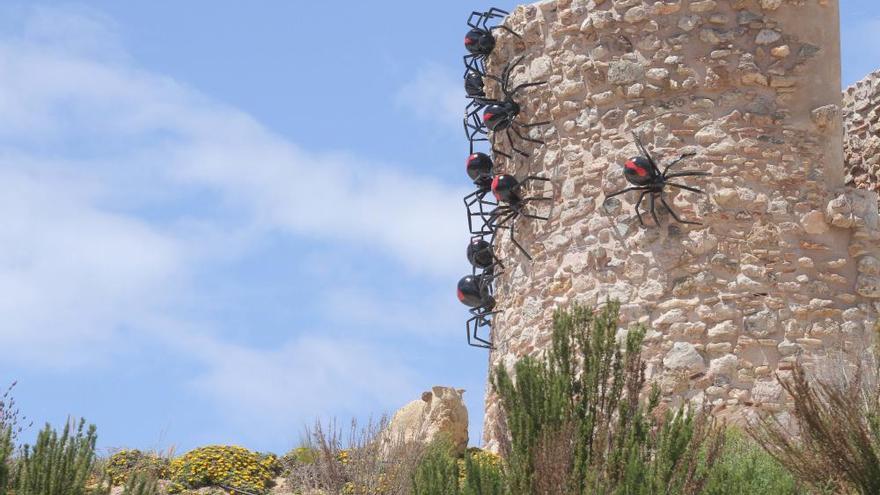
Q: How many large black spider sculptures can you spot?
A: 8